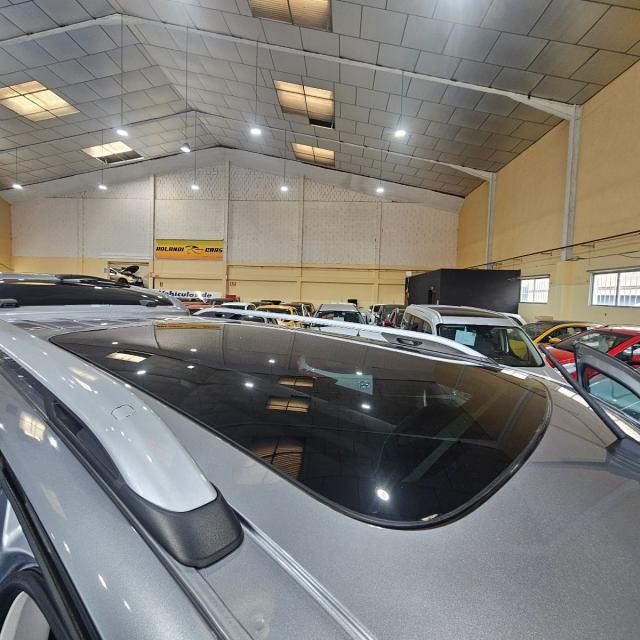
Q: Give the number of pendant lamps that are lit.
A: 9